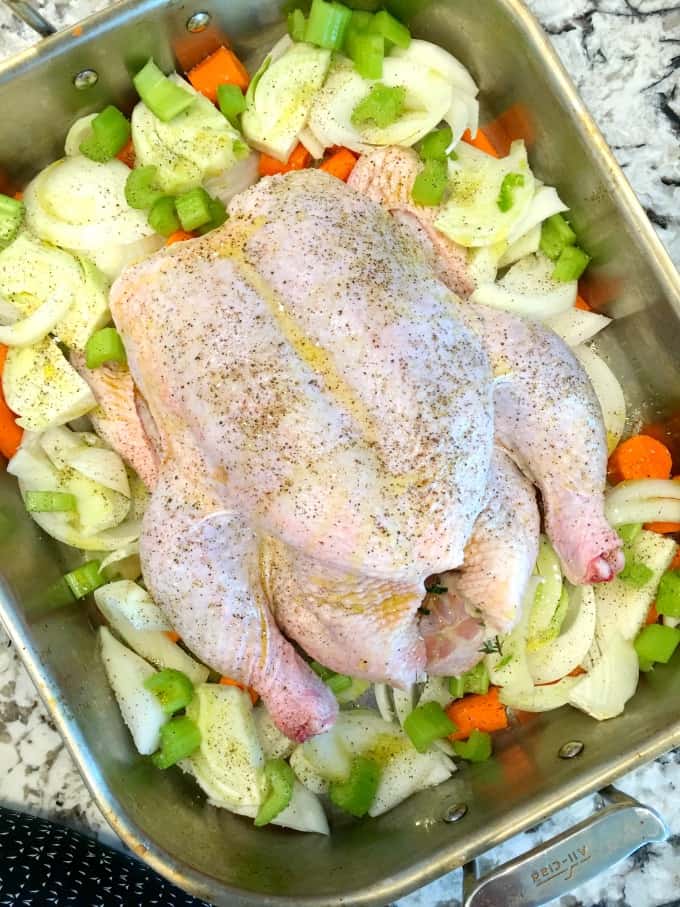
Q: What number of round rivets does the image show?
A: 4